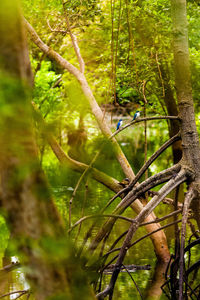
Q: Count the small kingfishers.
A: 2